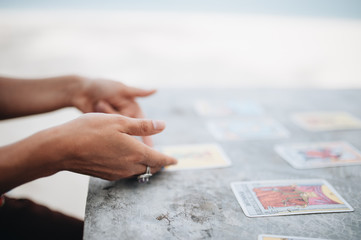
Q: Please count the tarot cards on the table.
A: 7